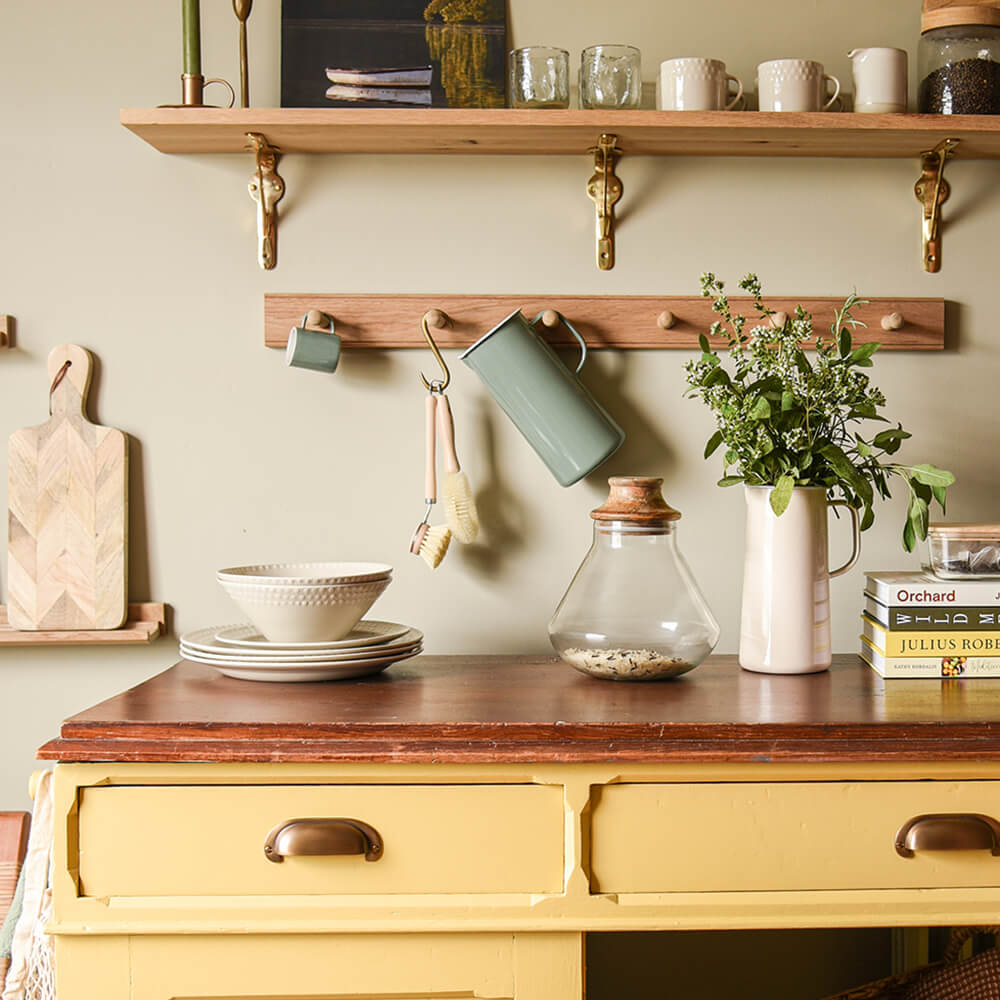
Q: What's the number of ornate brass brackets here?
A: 3